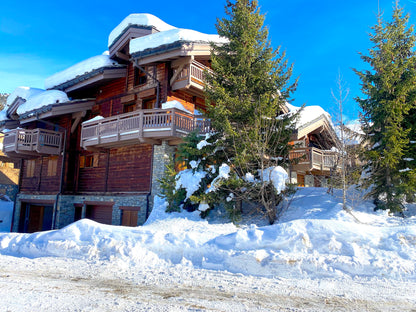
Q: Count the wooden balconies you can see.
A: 4